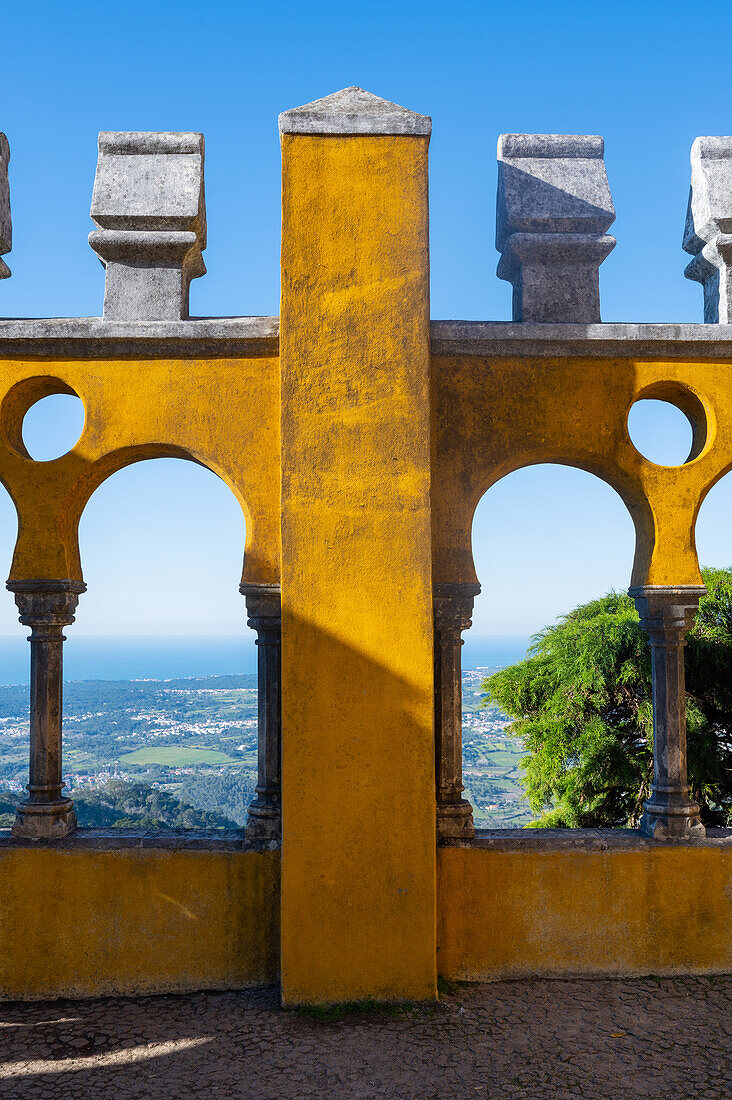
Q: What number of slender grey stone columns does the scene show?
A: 4